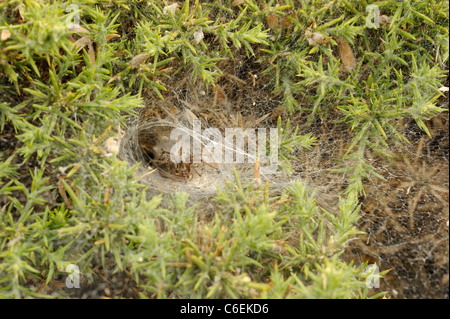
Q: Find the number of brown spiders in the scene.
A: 1